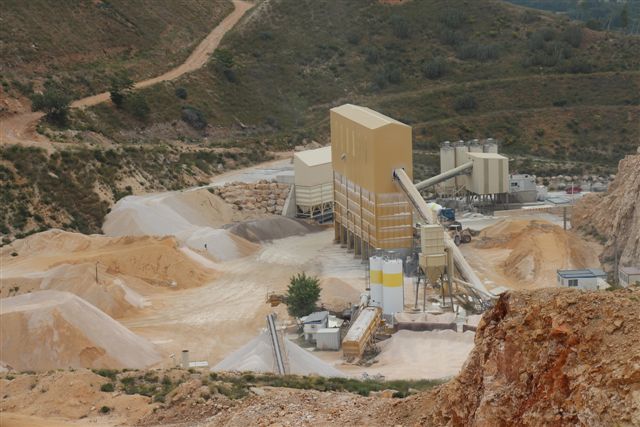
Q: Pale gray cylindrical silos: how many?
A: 4